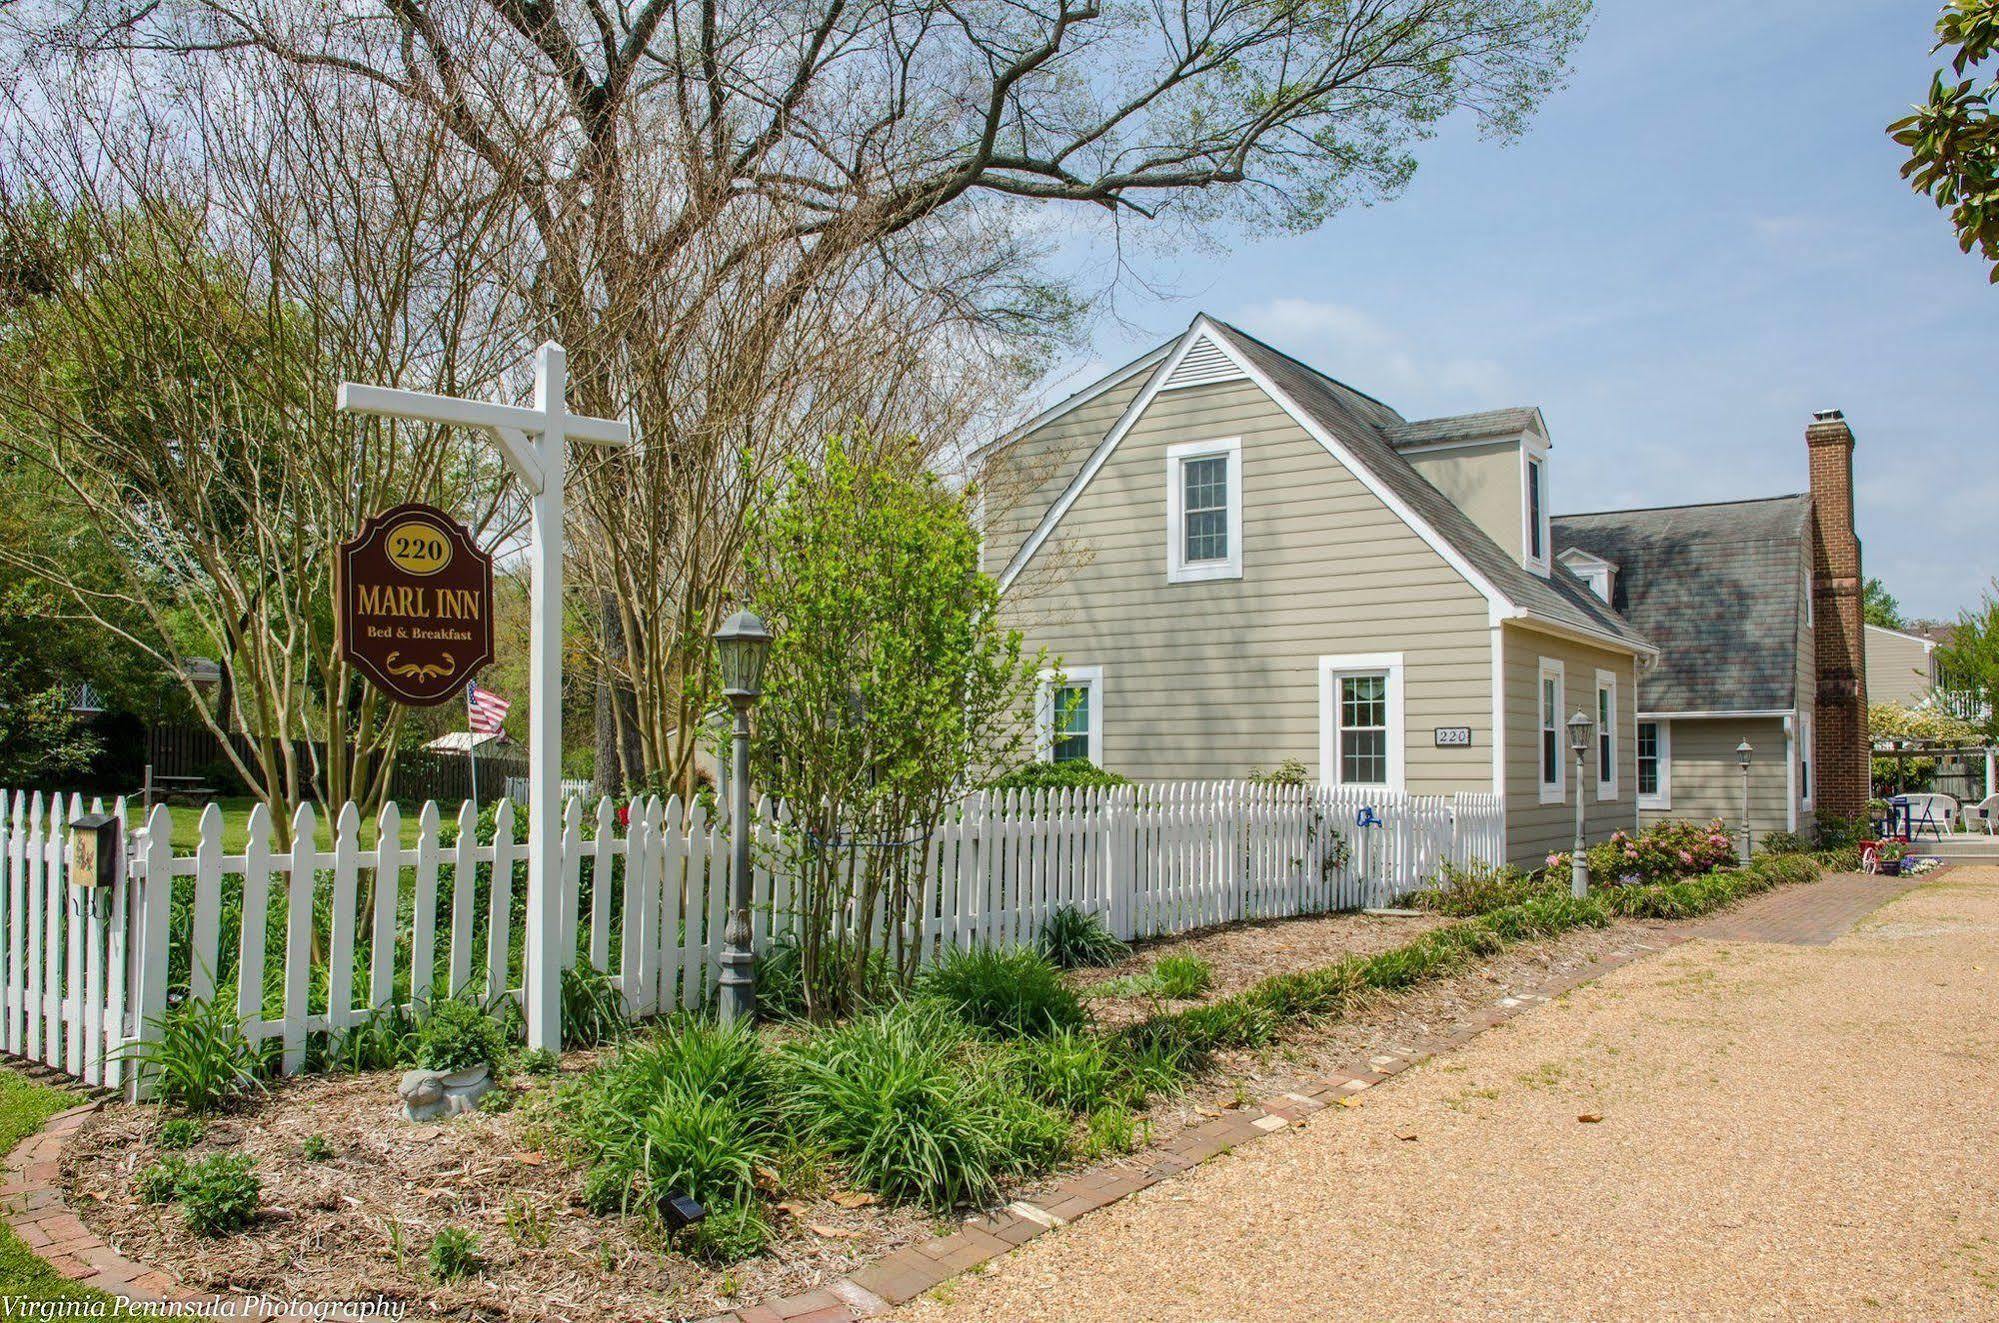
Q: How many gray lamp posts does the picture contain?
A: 3